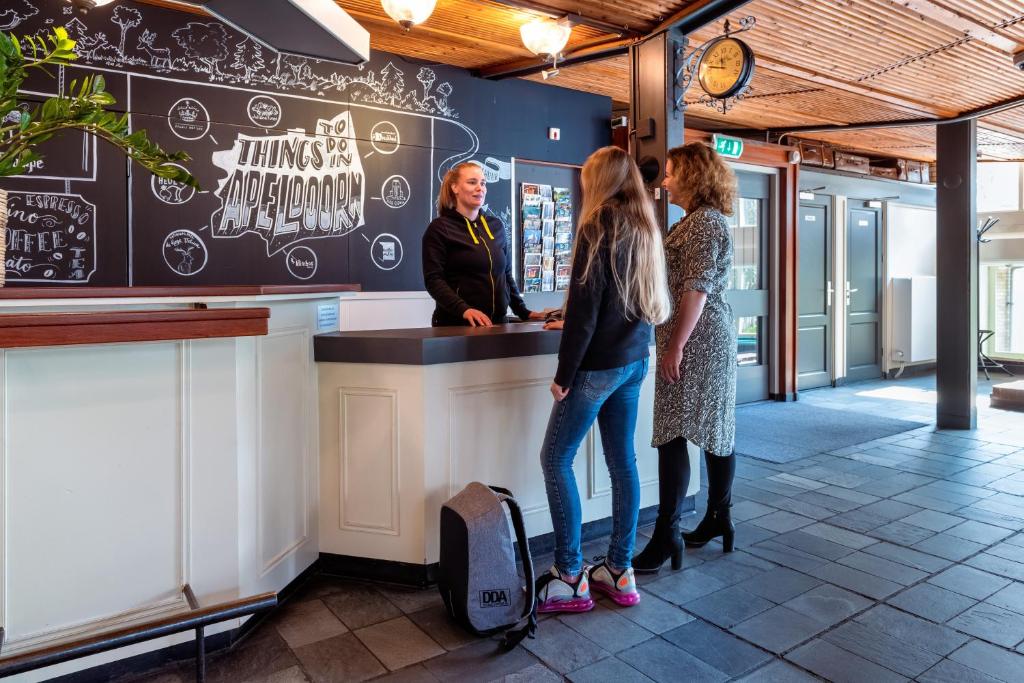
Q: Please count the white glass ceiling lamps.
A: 2